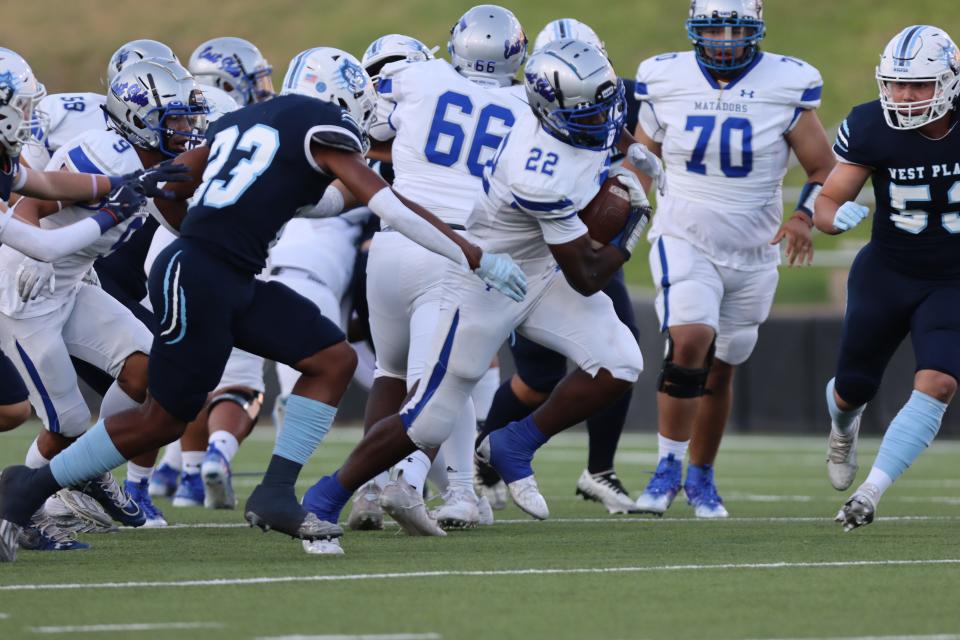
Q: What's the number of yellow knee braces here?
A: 0